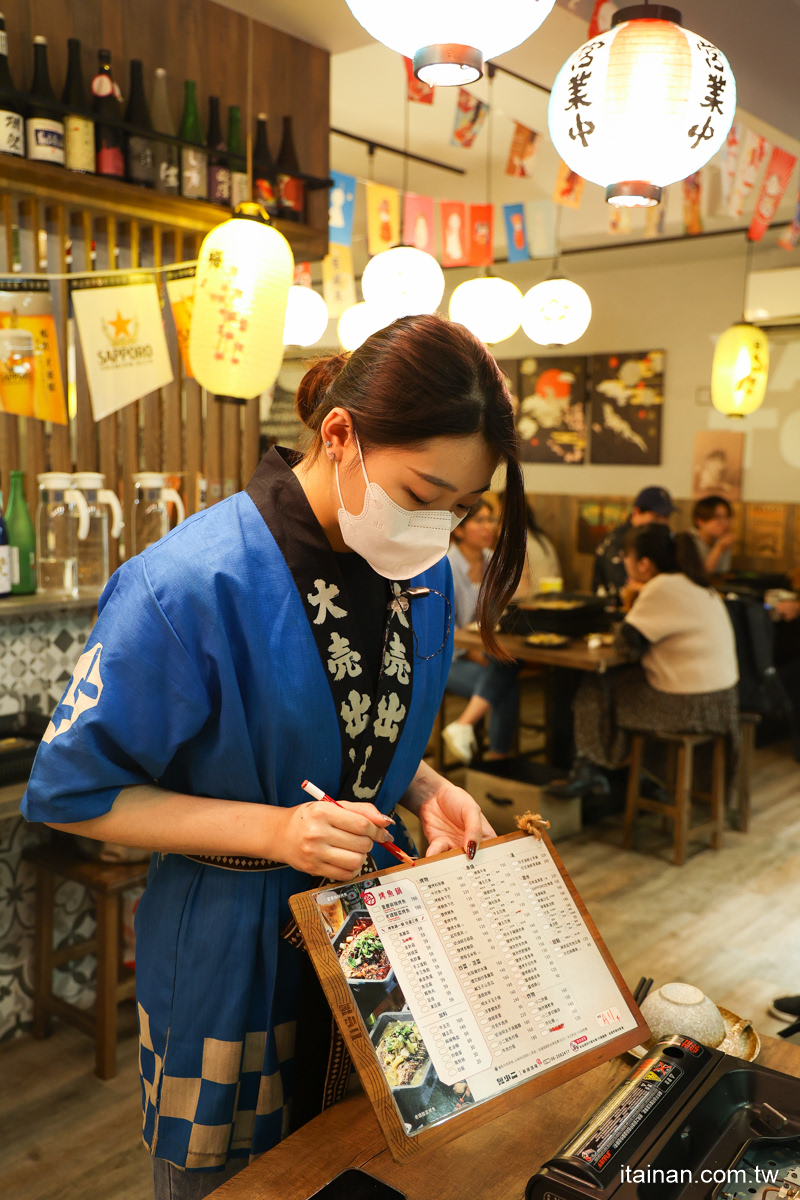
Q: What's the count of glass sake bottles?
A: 13